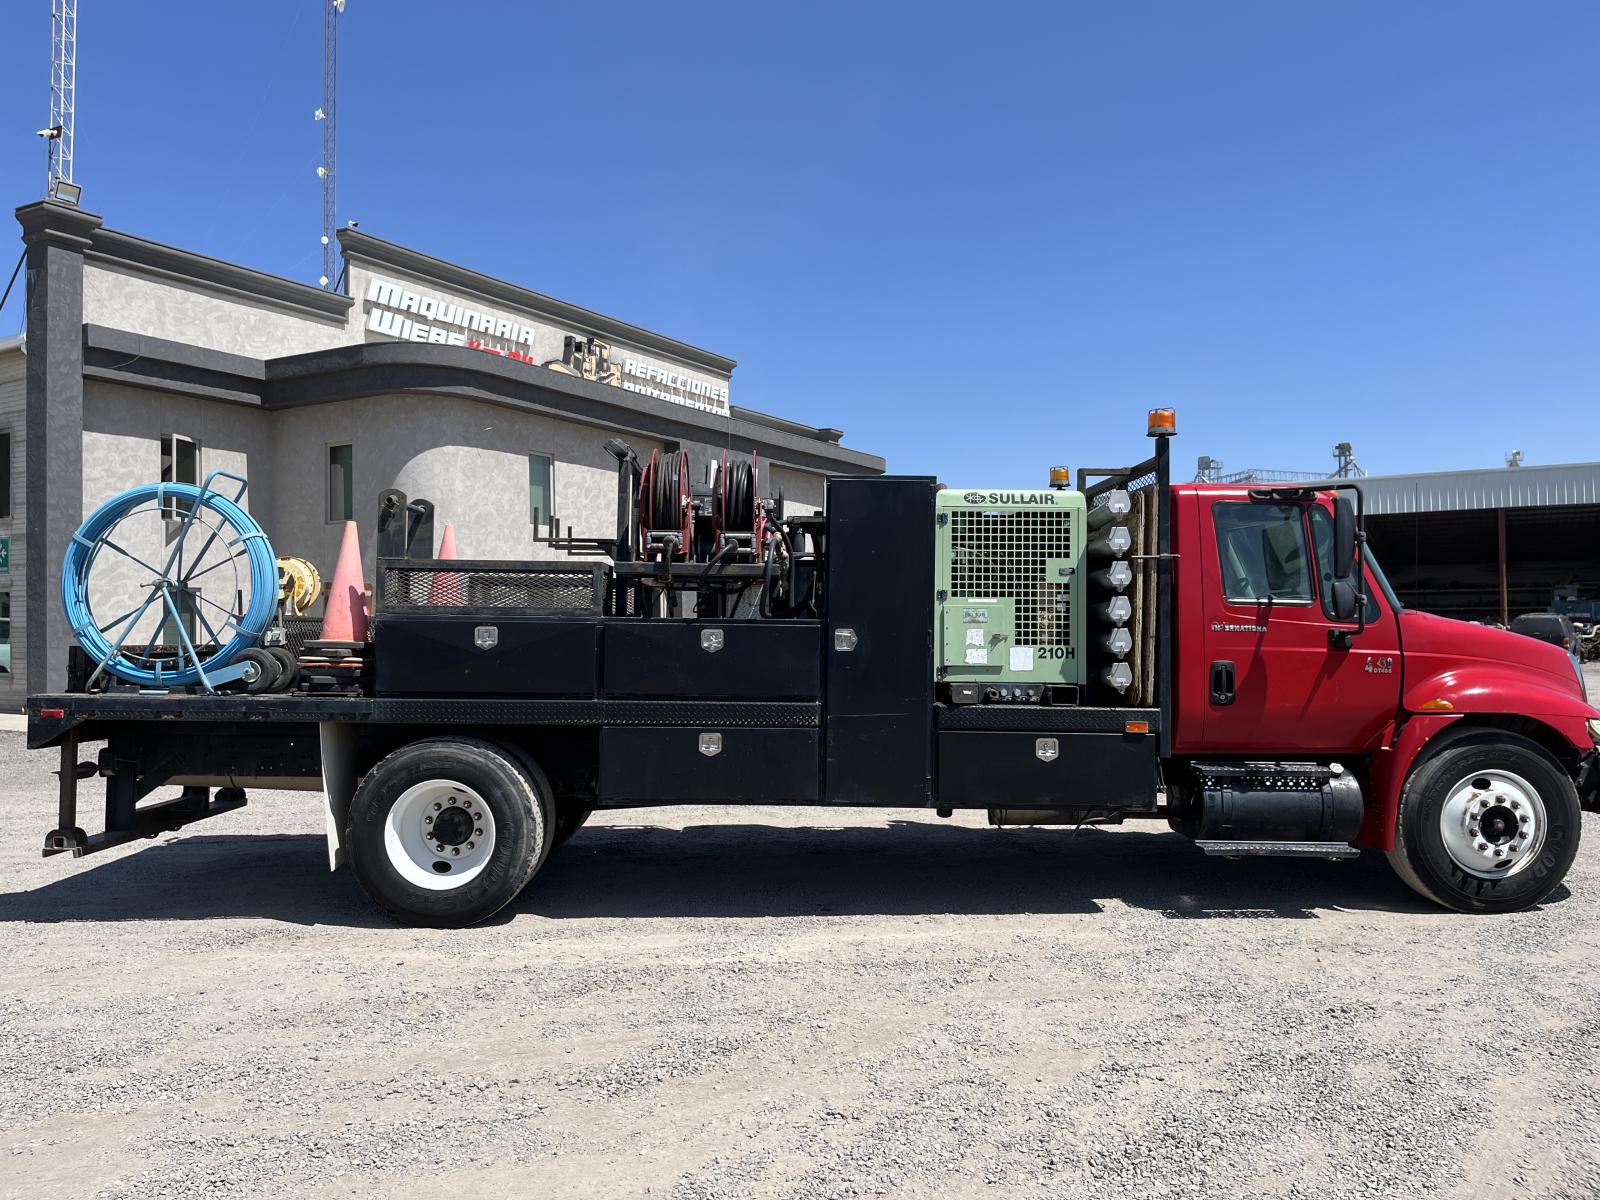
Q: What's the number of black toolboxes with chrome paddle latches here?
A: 5